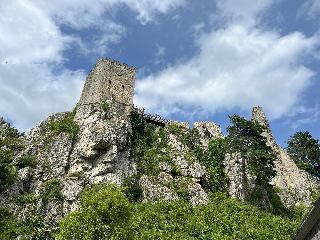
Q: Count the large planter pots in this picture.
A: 0